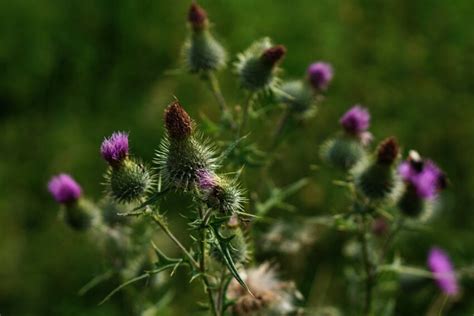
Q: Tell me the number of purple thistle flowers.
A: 7